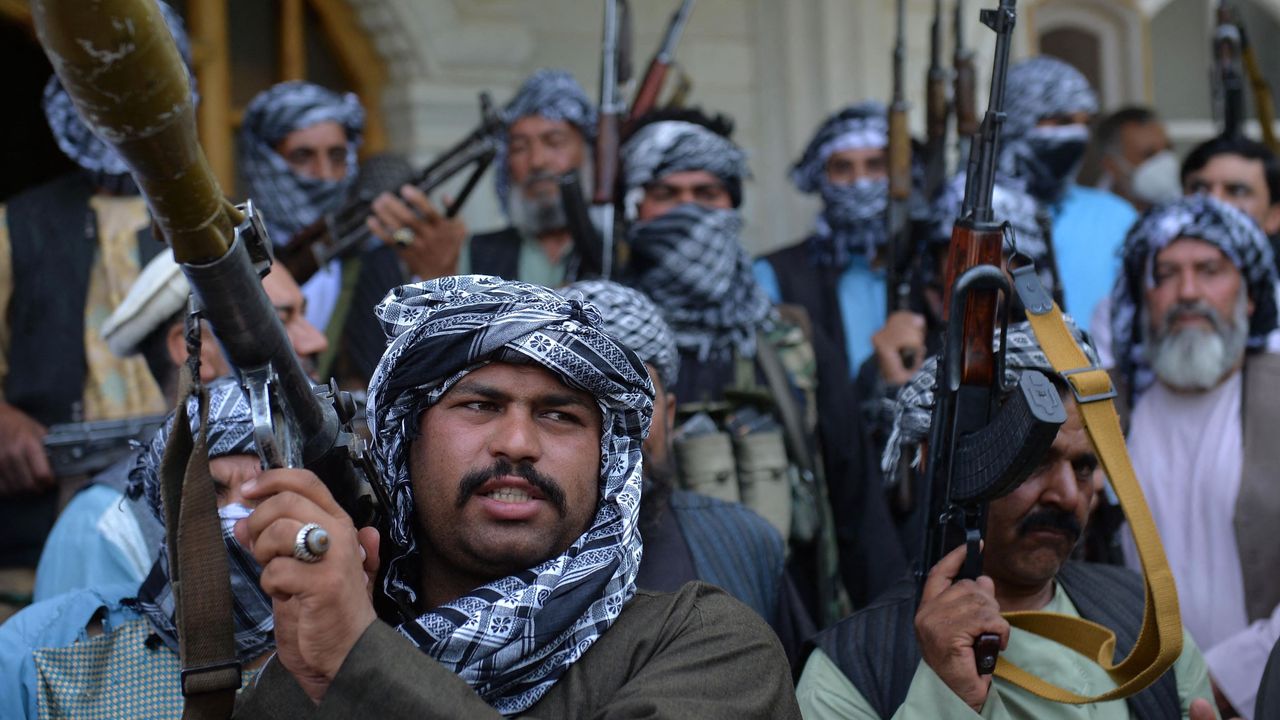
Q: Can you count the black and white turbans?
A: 12